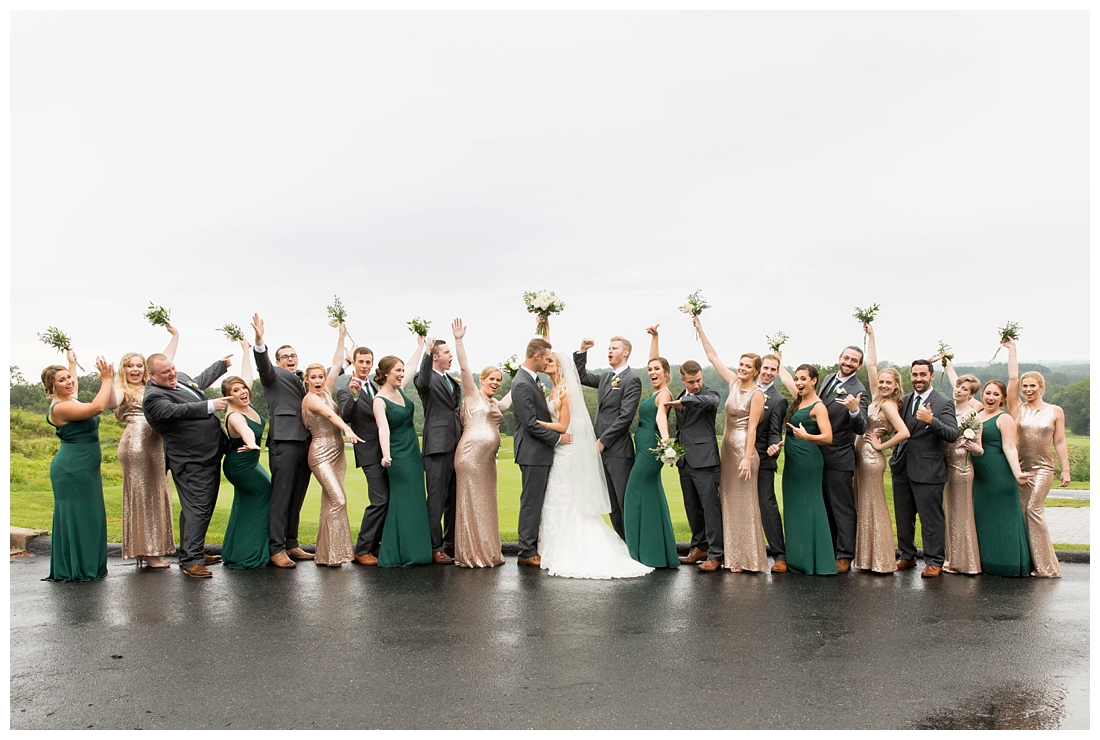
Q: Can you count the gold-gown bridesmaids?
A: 7